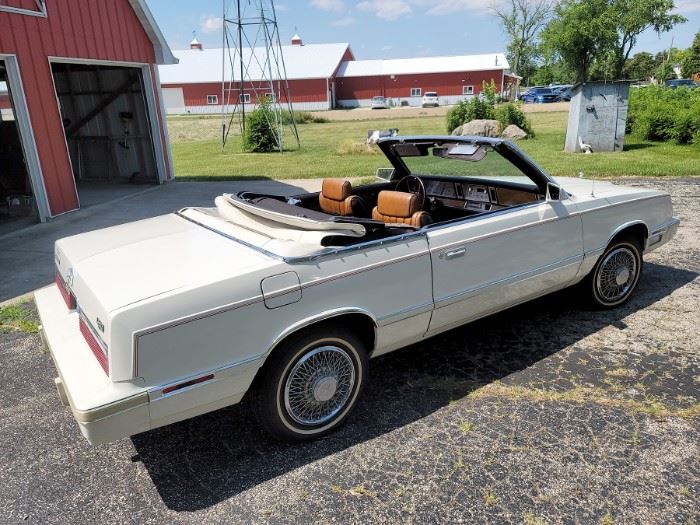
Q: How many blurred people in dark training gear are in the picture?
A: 0